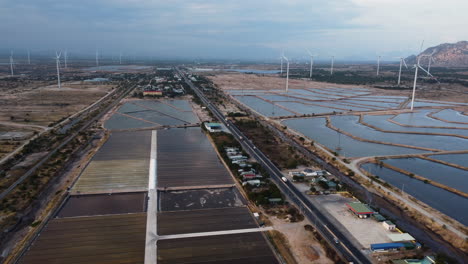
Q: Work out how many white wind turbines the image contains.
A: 14